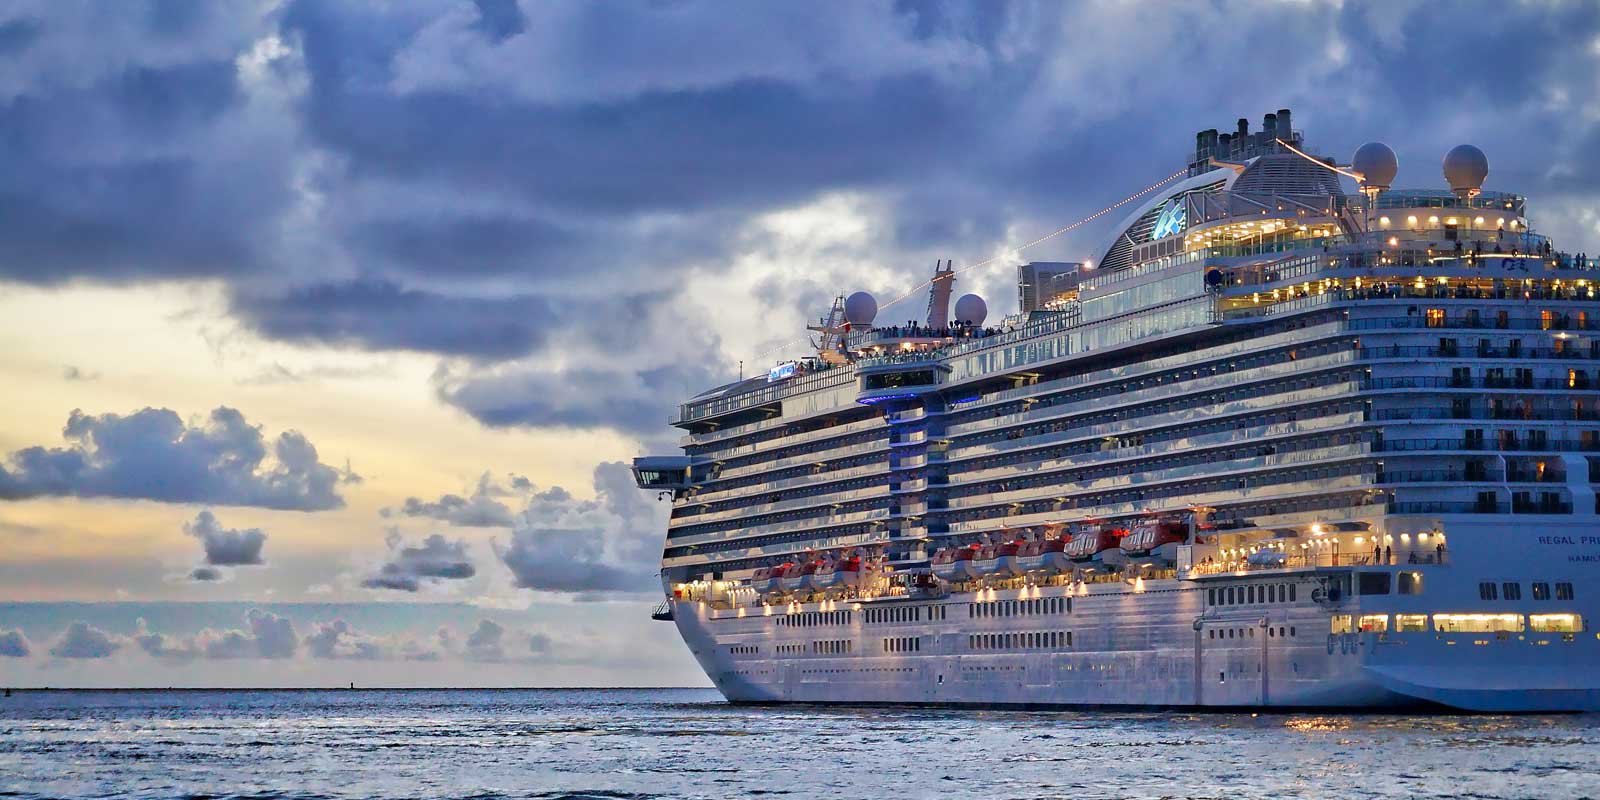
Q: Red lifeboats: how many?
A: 8